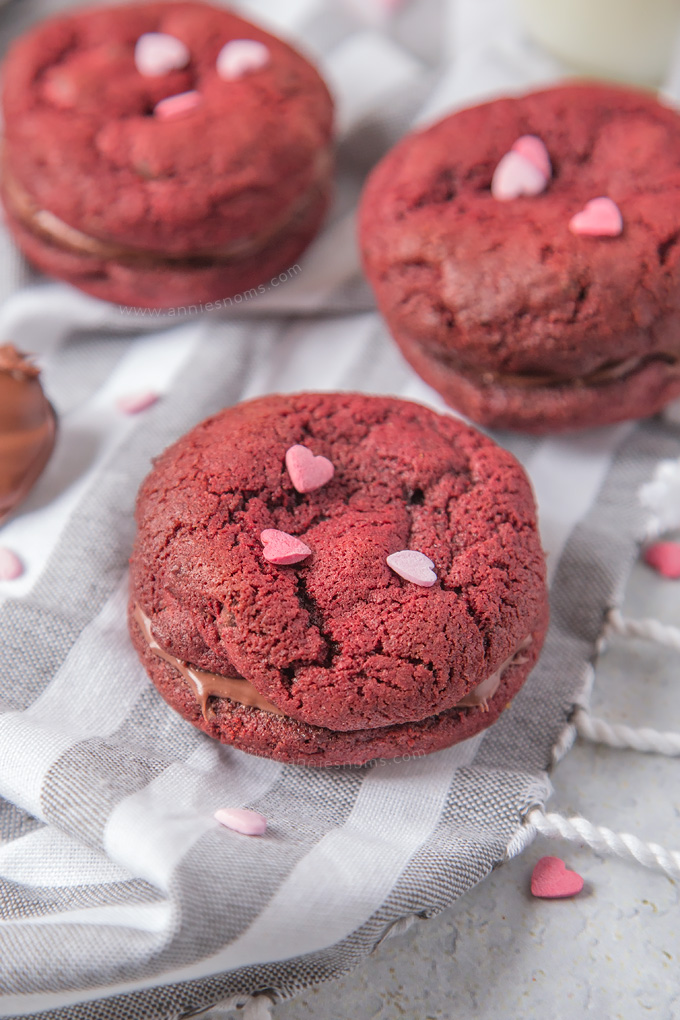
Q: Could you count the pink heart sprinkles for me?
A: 14